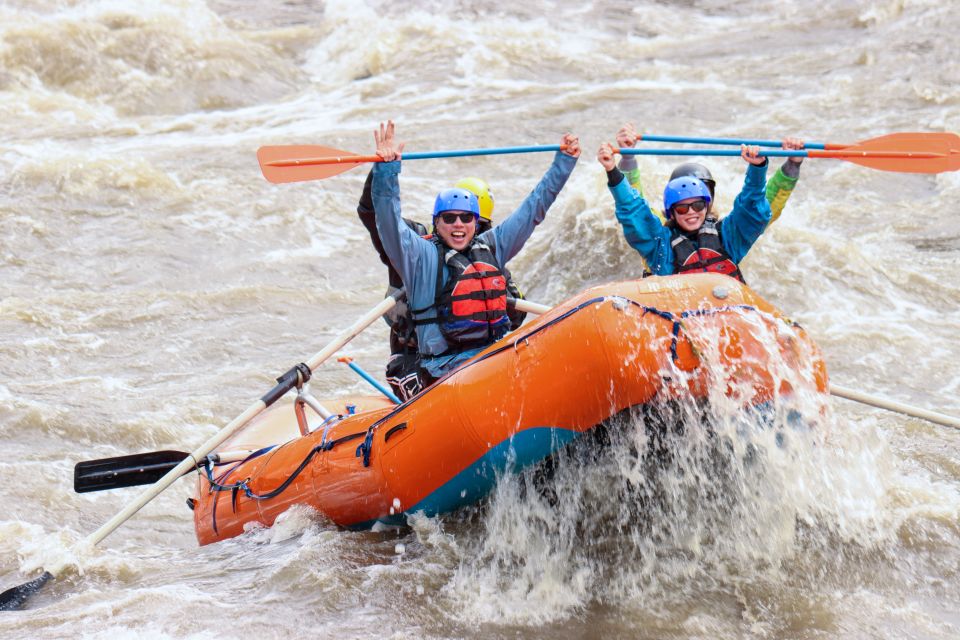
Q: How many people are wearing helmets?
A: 4